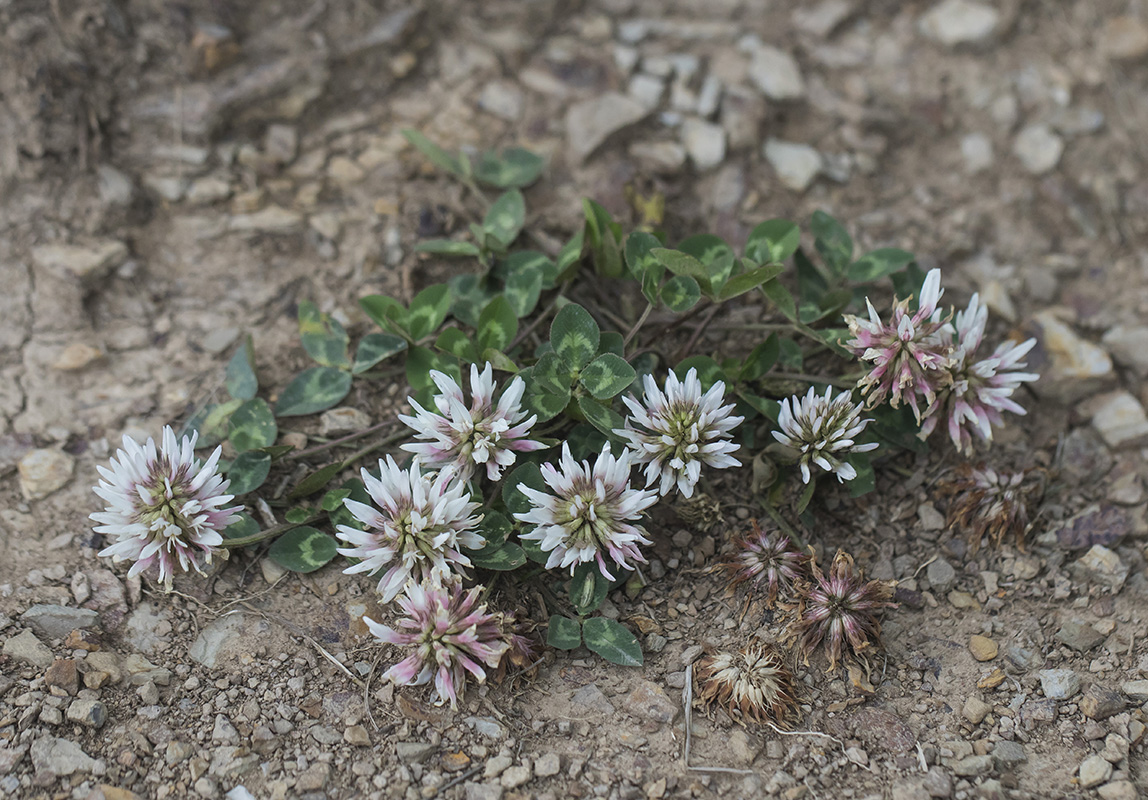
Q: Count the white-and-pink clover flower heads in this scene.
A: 9